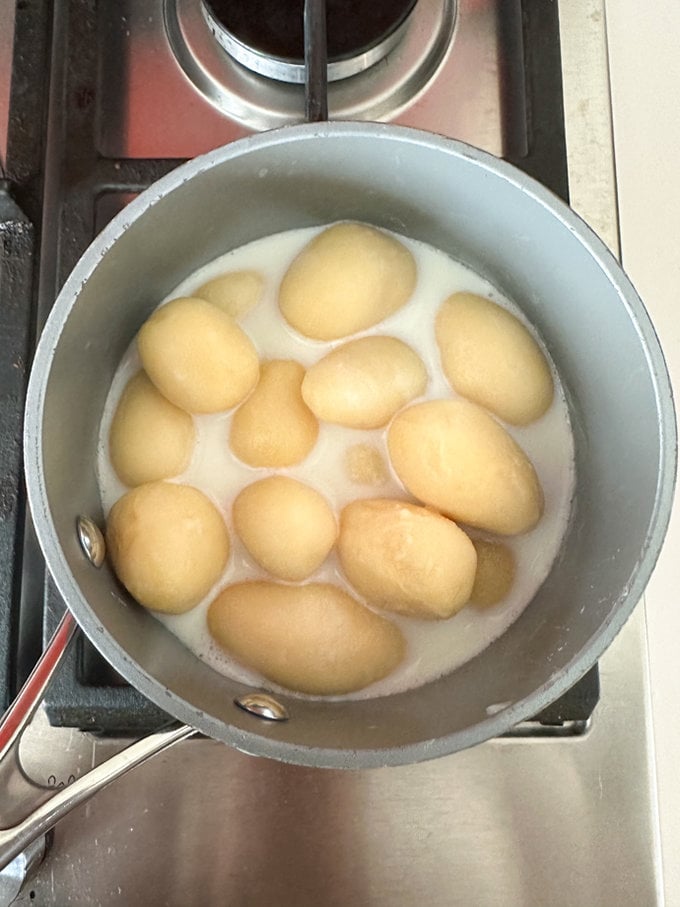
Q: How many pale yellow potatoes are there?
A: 14